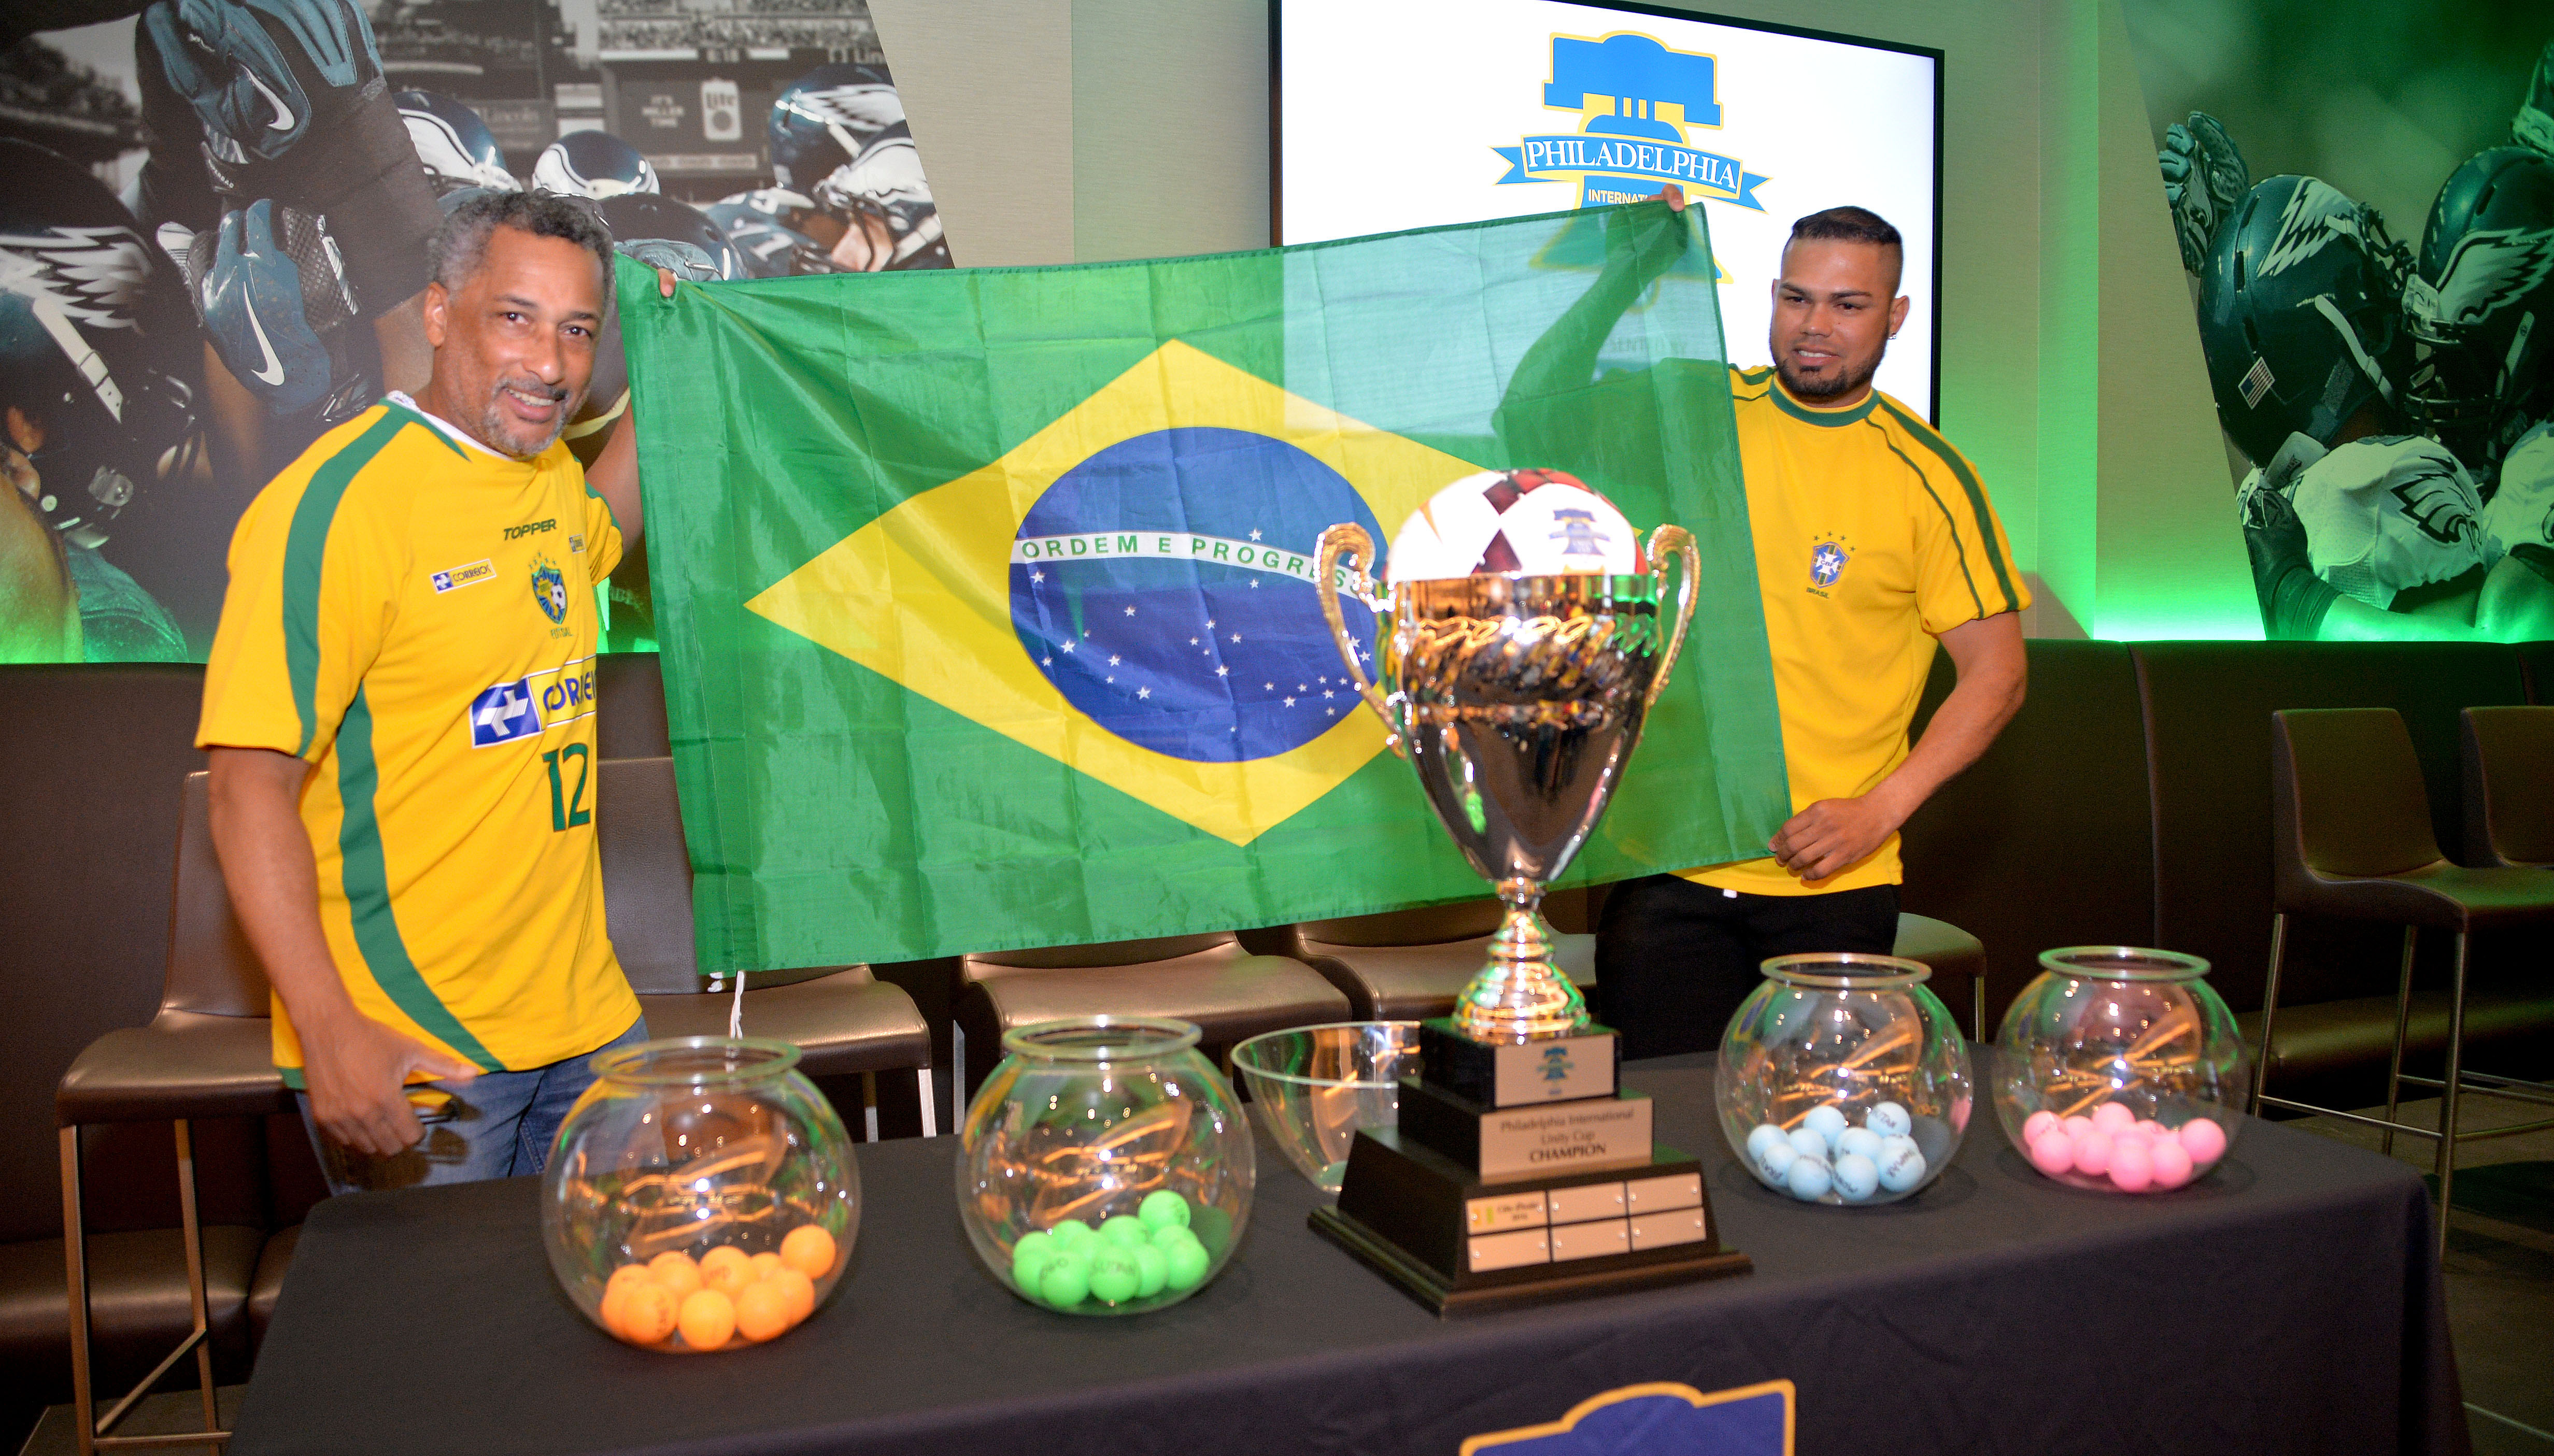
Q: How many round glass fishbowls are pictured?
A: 4